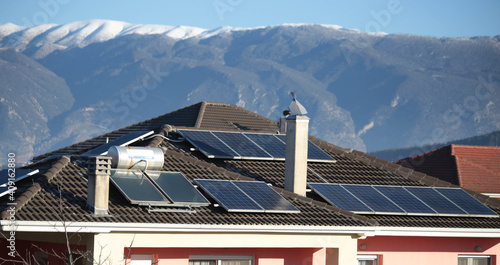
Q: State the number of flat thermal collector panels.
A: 2